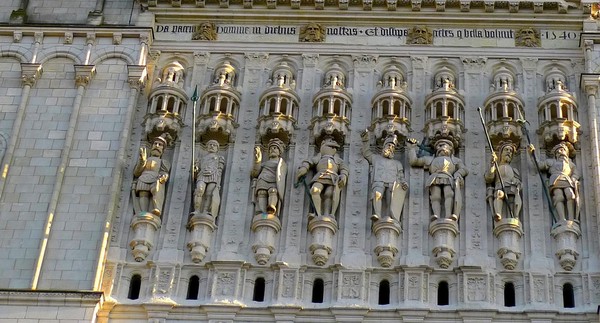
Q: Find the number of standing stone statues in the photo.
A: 8